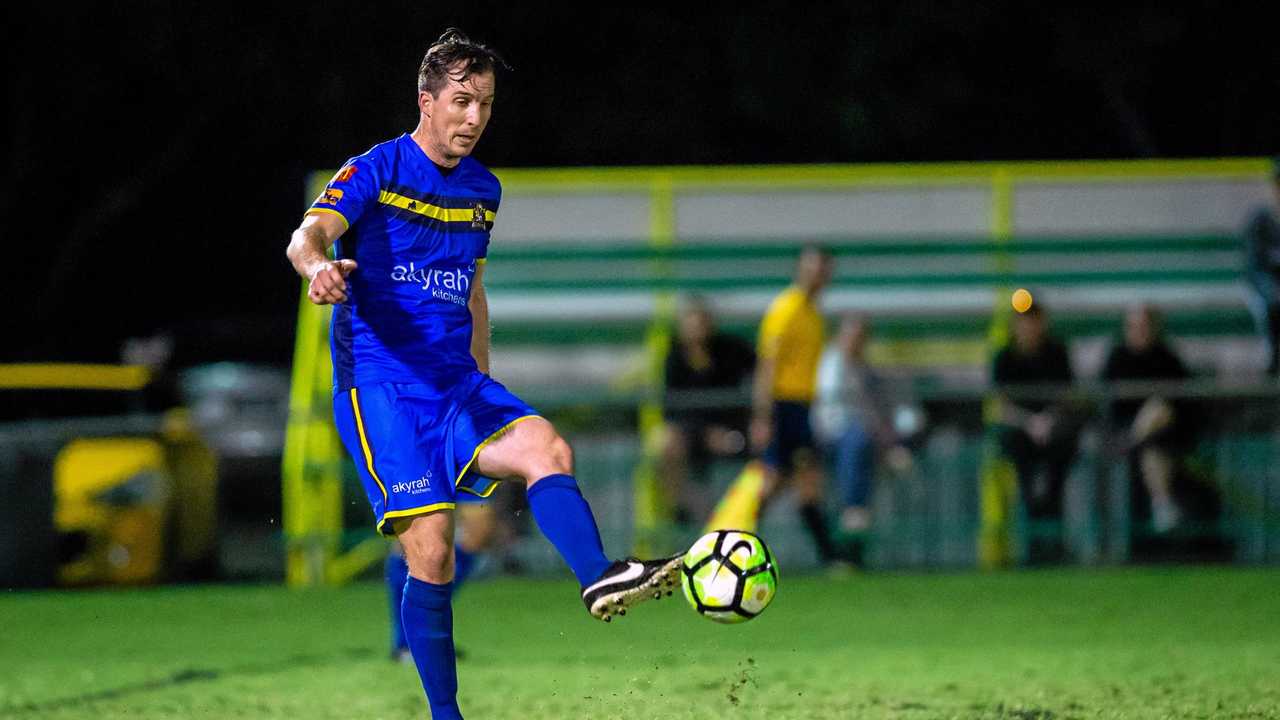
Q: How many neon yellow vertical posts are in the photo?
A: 3